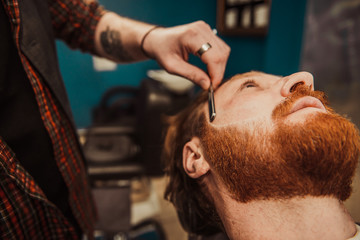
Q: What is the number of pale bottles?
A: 3